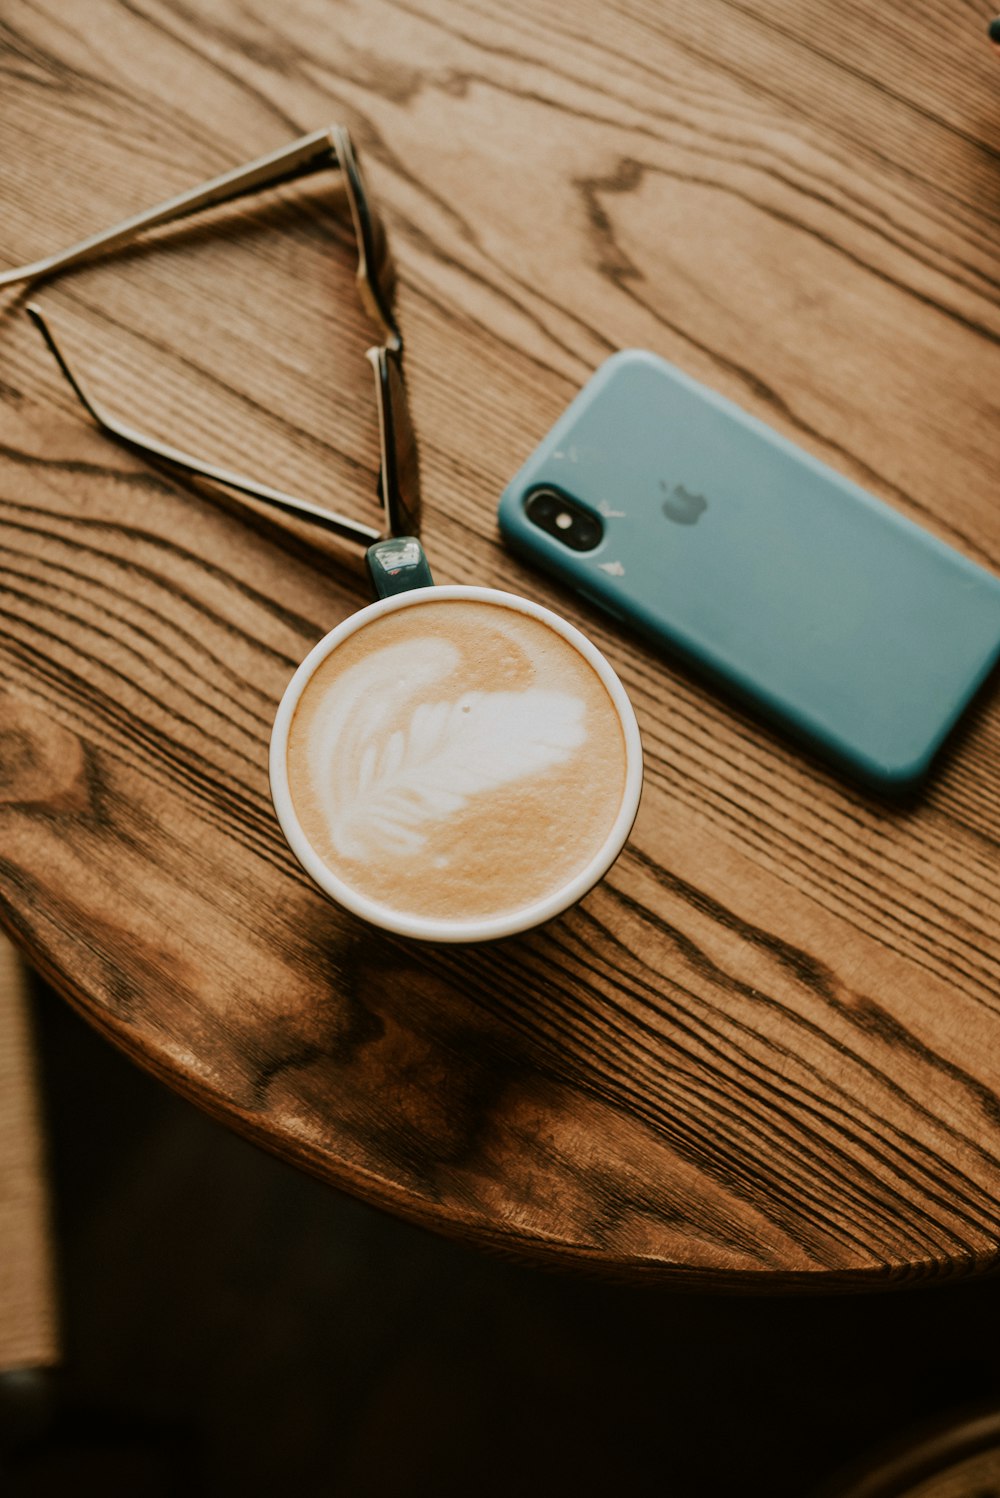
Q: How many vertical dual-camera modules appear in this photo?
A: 1